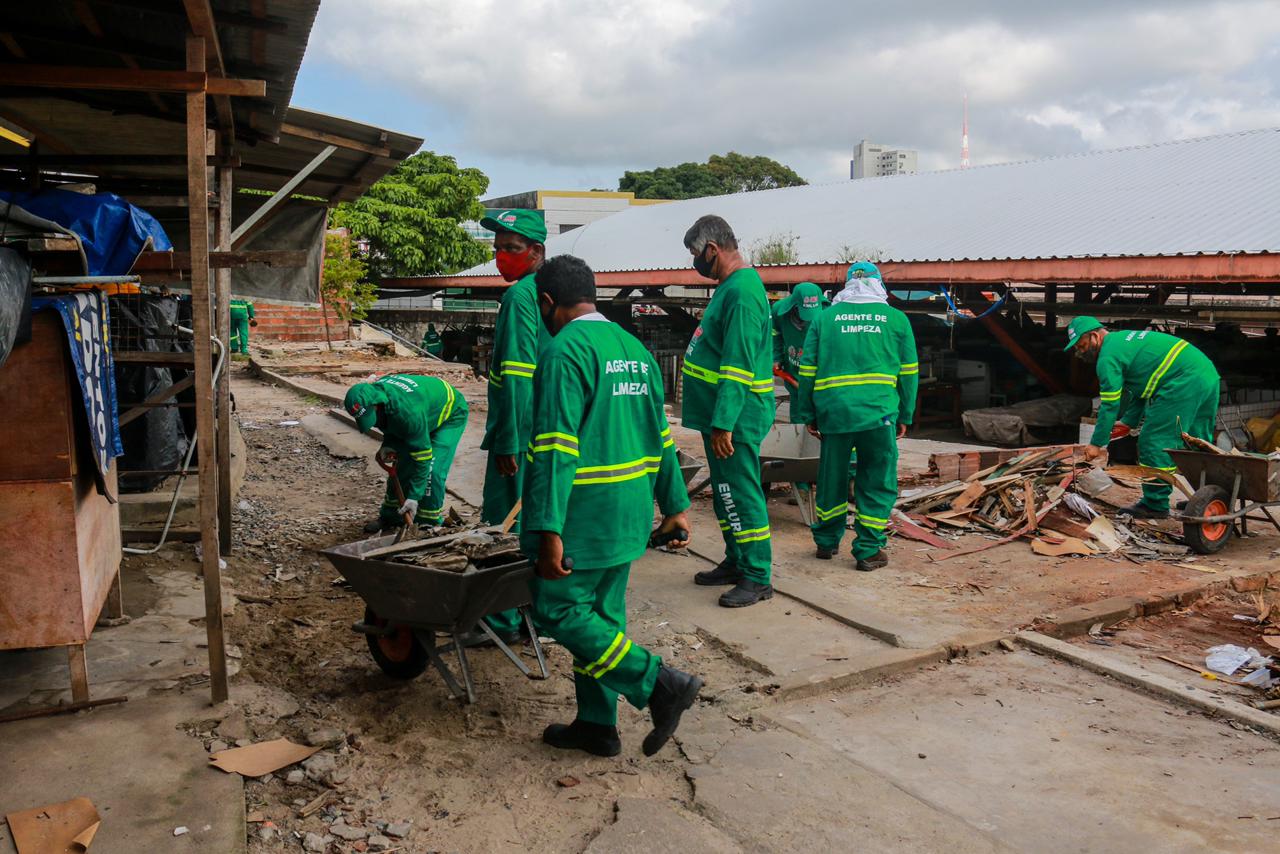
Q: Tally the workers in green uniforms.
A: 9